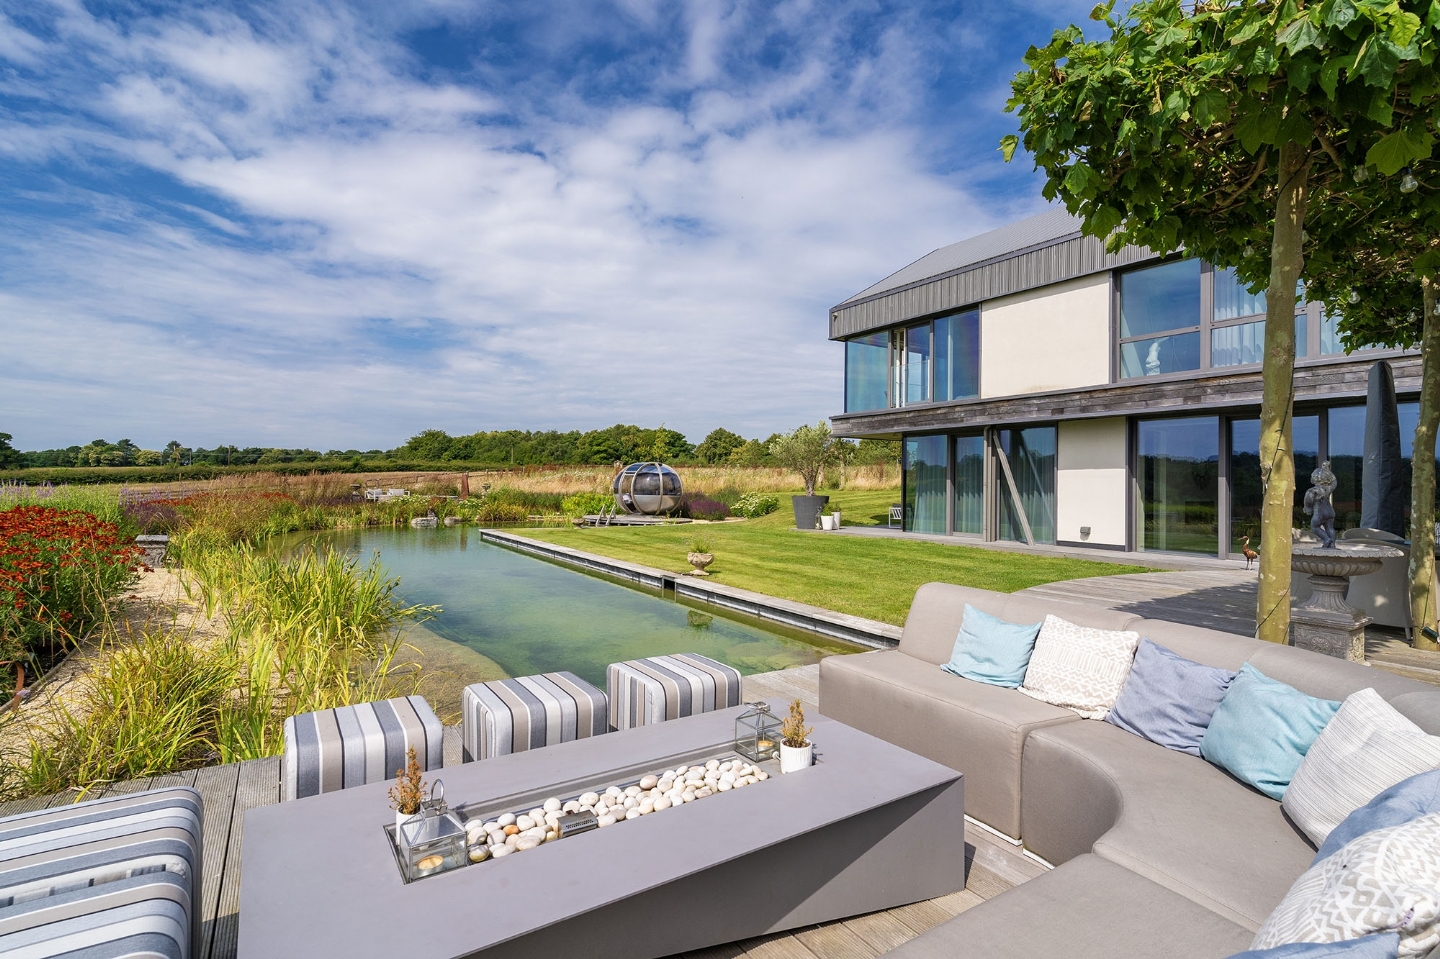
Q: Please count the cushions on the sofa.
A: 8